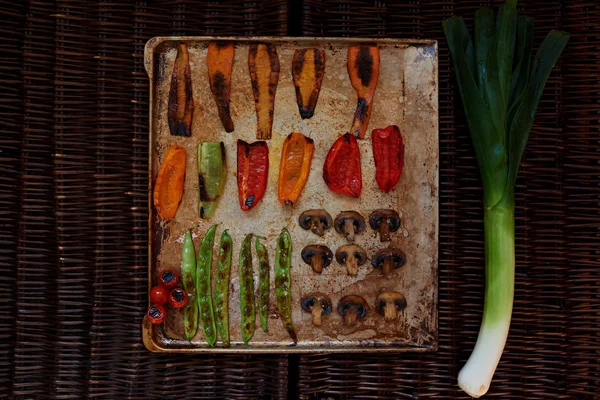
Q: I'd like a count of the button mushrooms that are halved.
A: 9